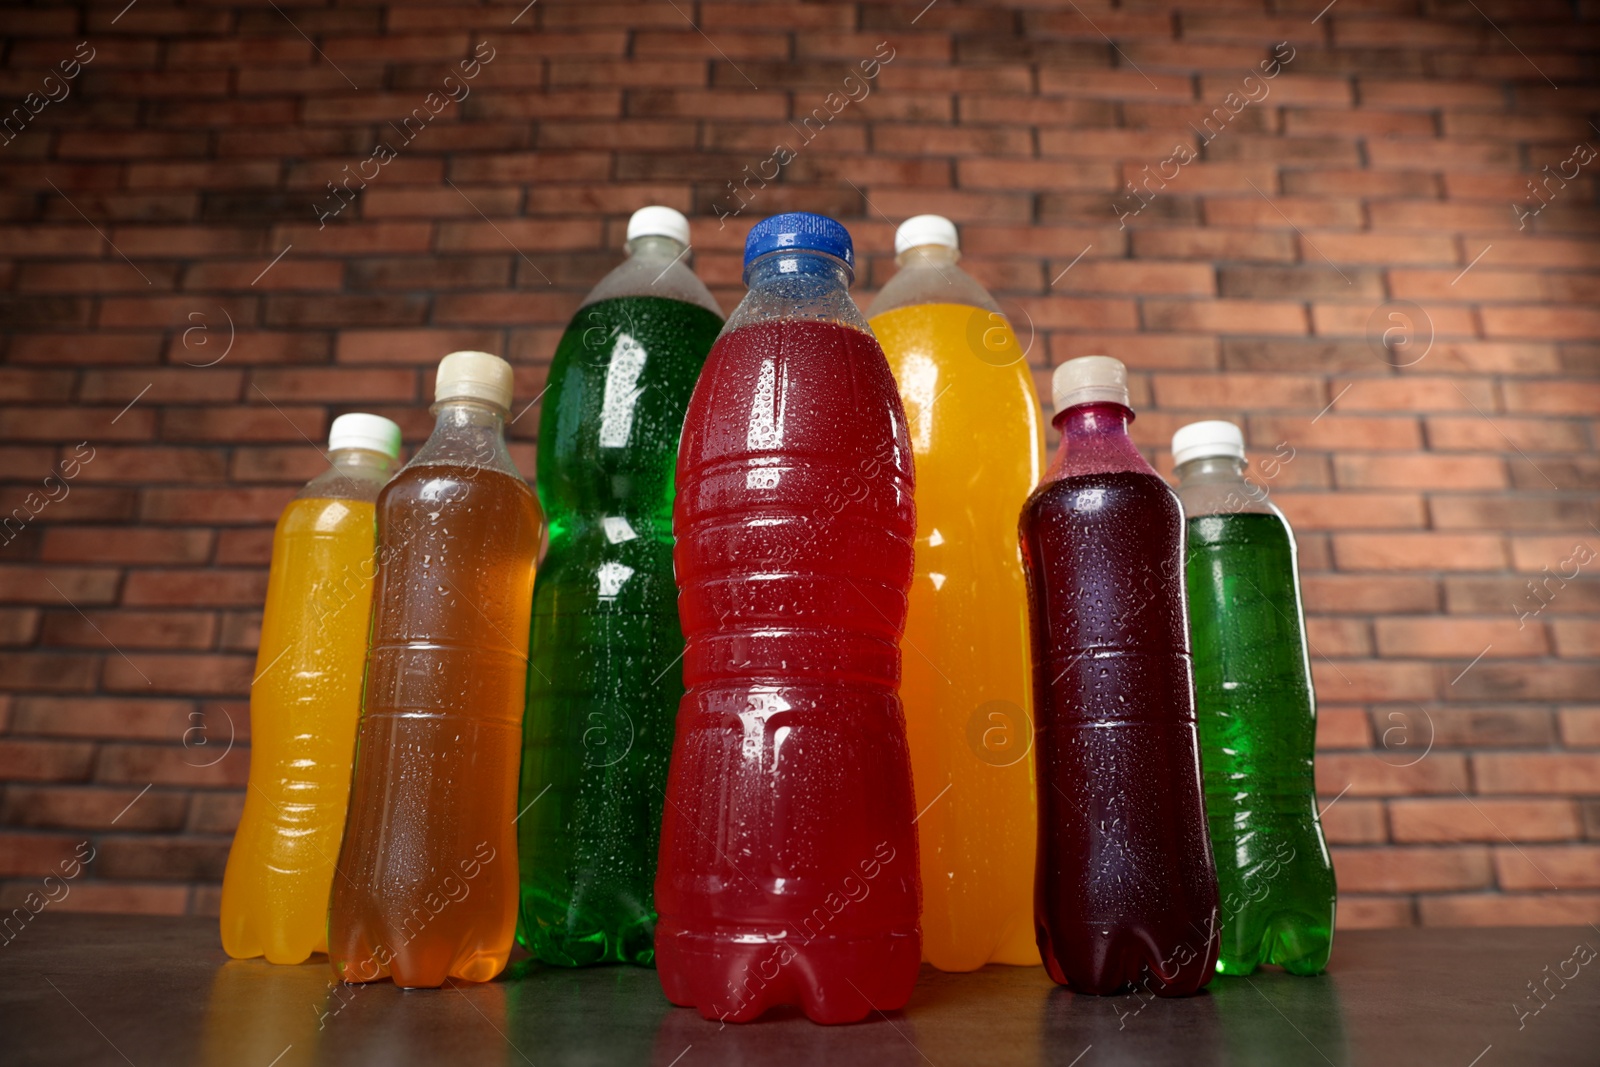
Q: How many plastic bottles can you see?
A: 7